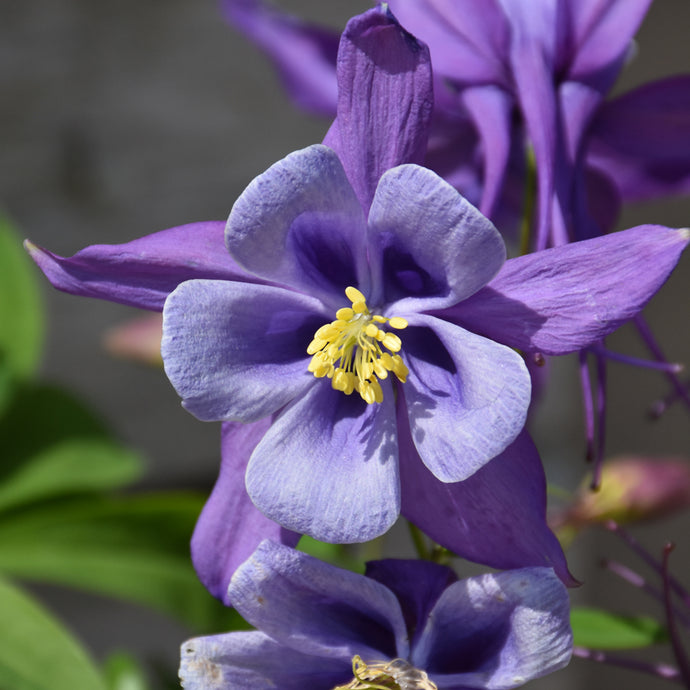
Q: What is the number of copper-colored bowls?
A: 0